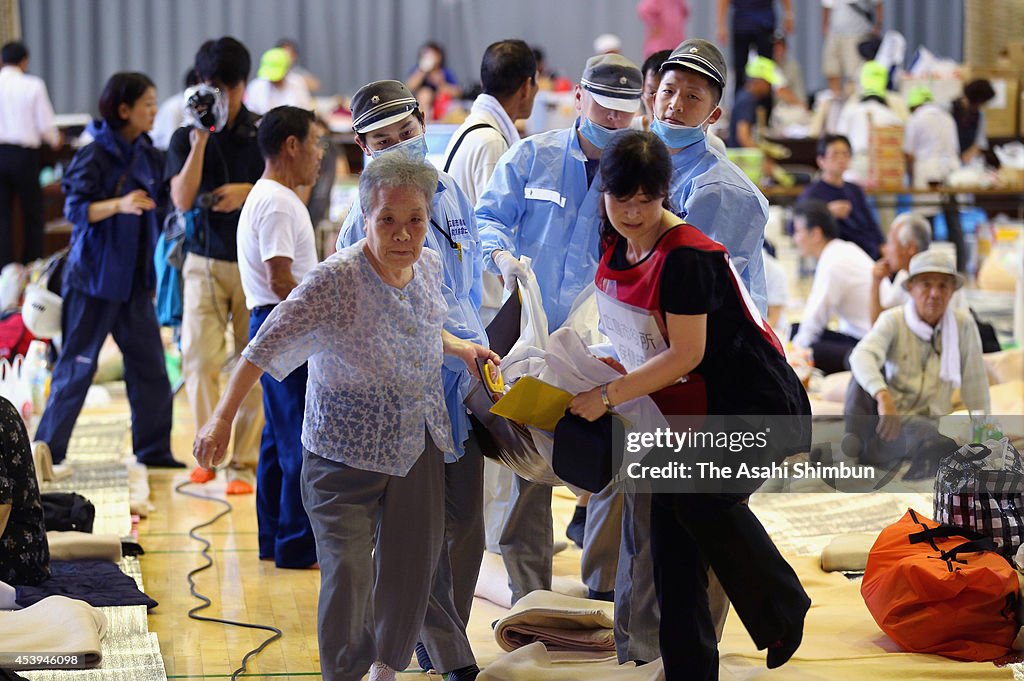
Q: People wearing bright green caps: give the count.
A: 4